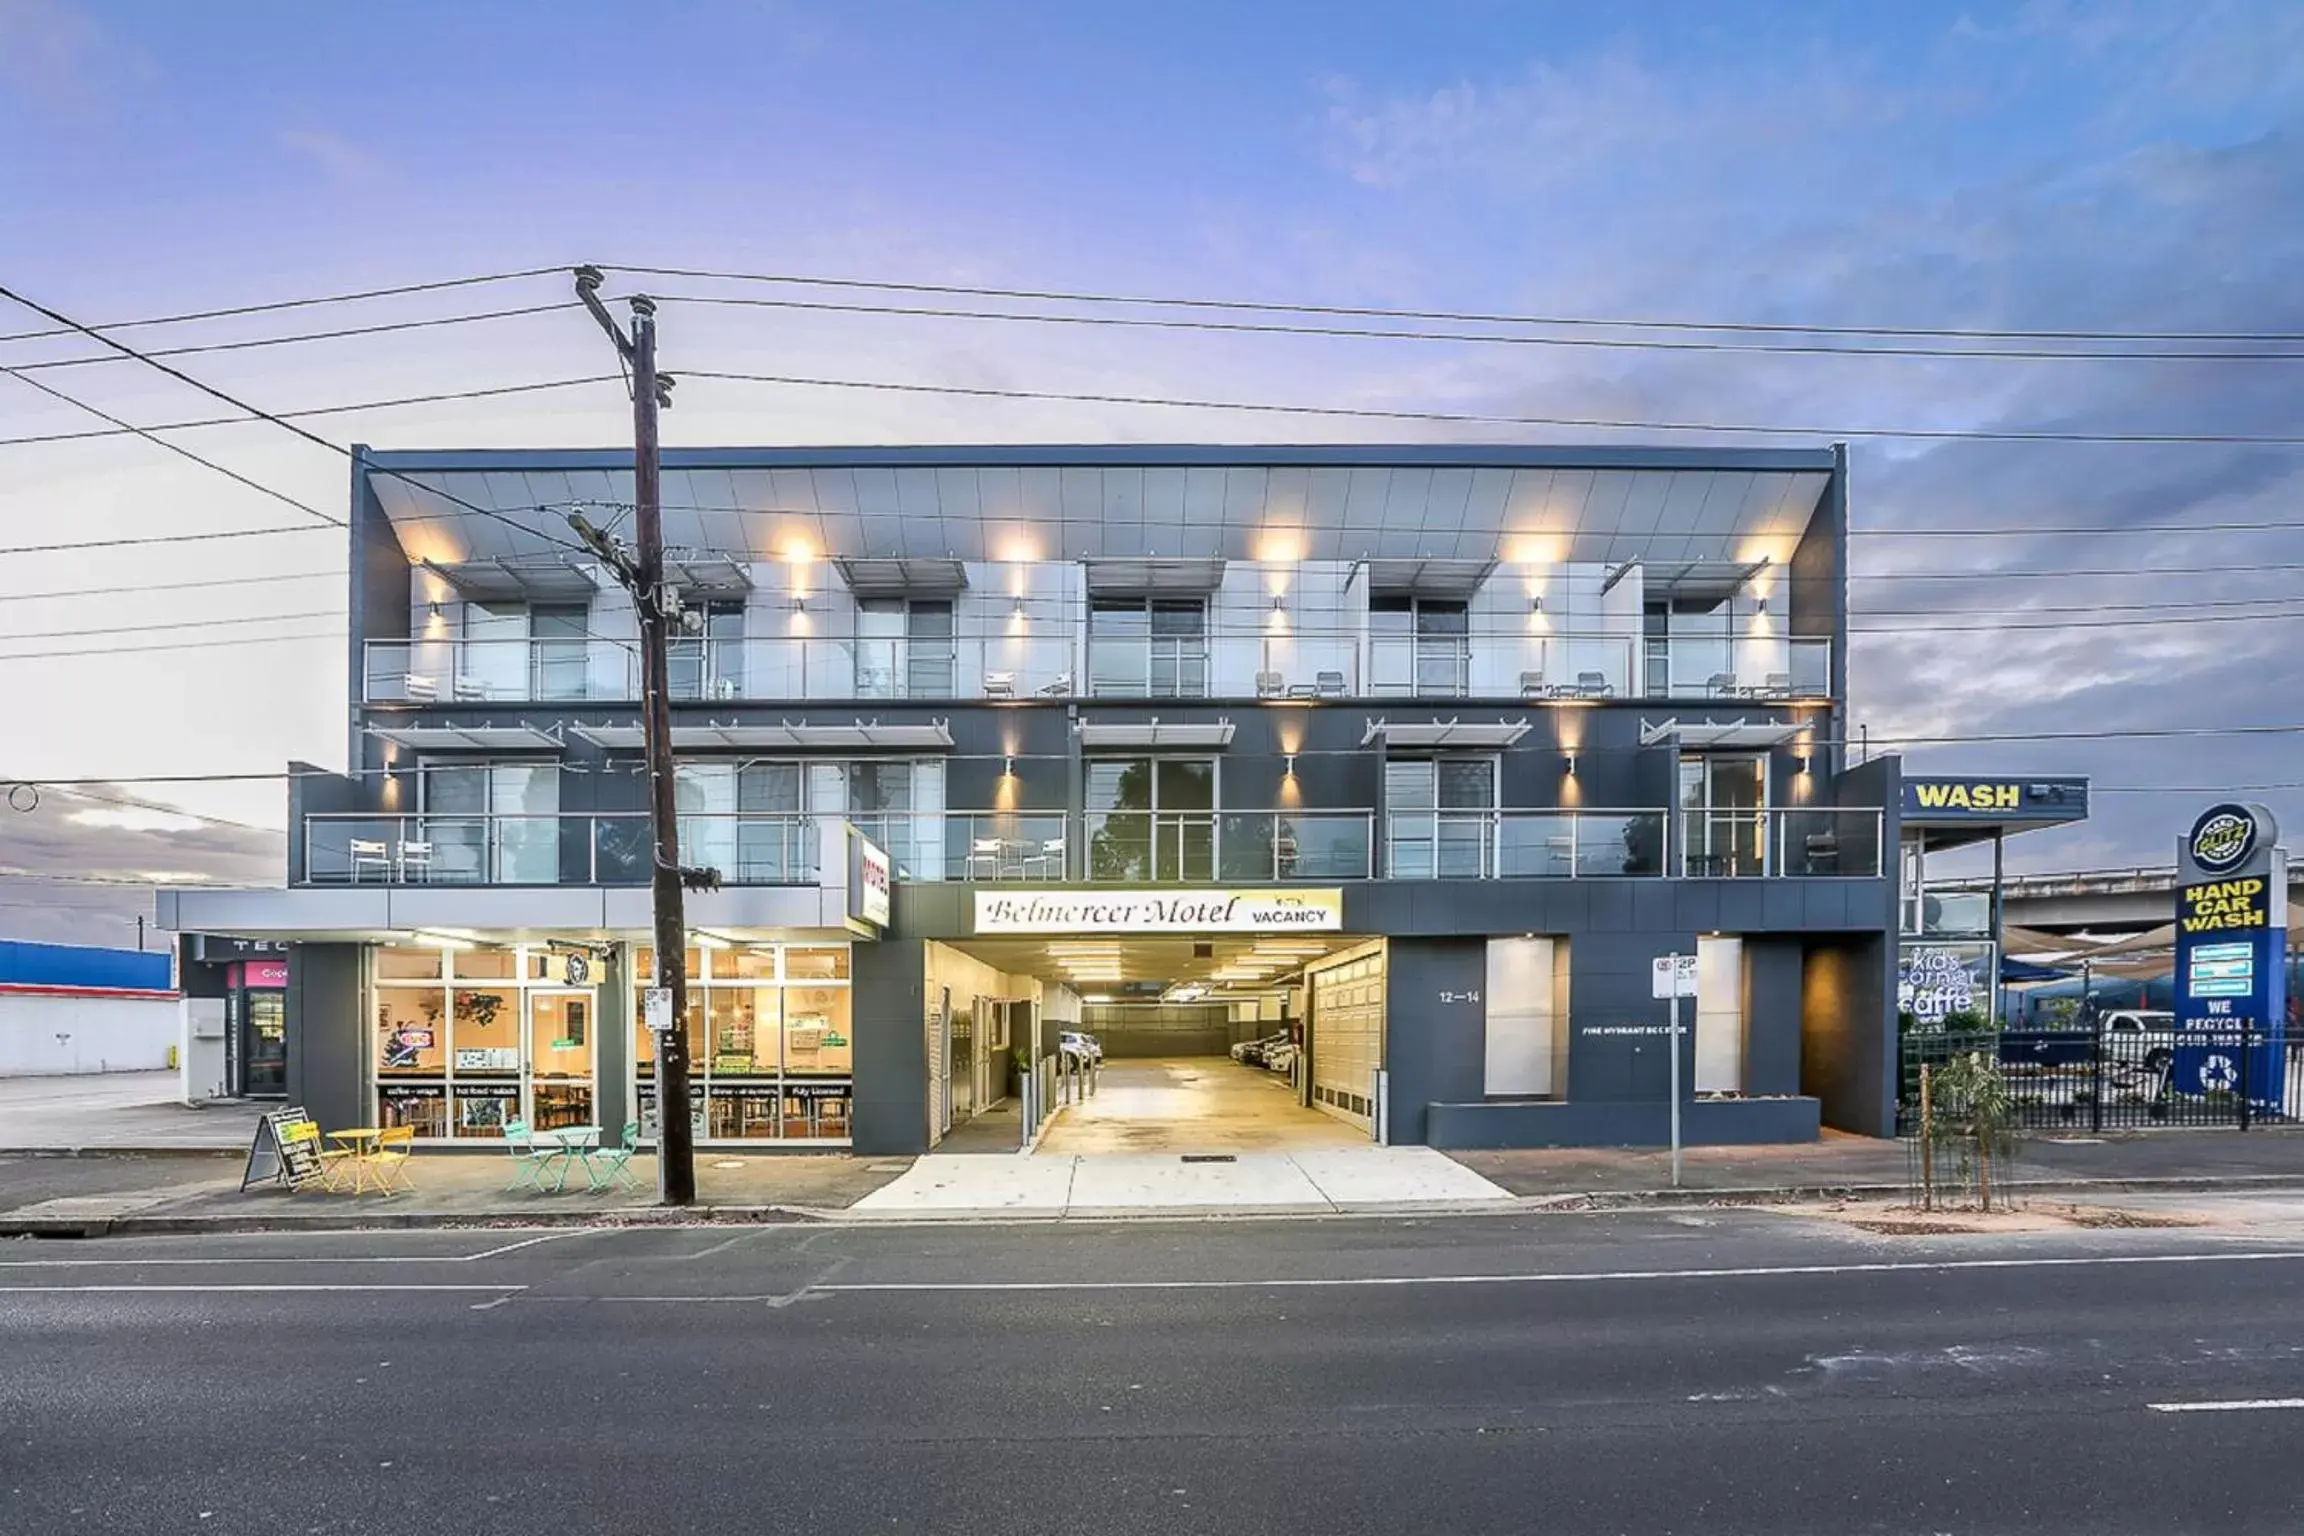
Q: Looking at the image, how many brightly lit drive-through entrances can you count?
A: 1